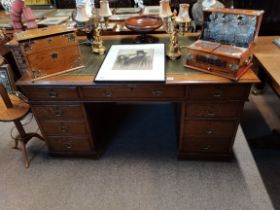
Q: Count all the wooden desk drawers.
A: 9